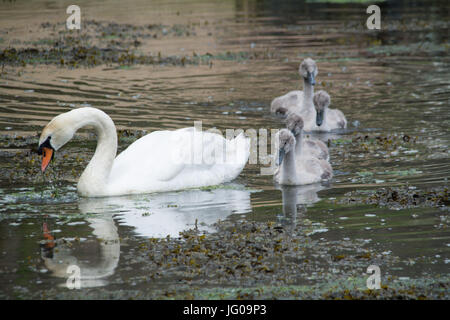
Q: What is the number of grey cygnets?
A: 4